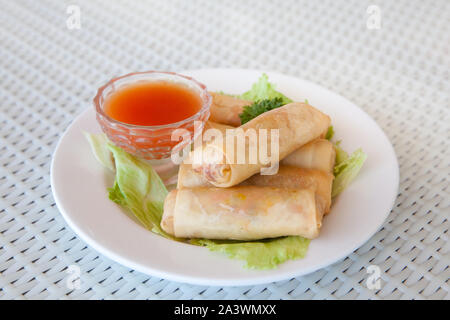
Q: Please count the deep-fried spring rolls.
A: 5